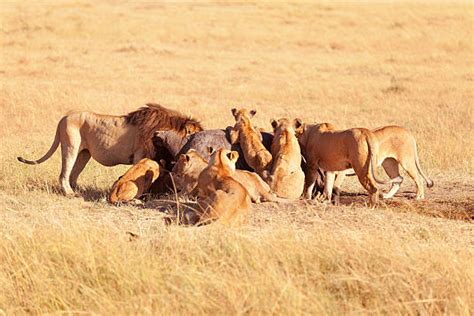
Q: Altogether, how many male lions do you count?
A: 1